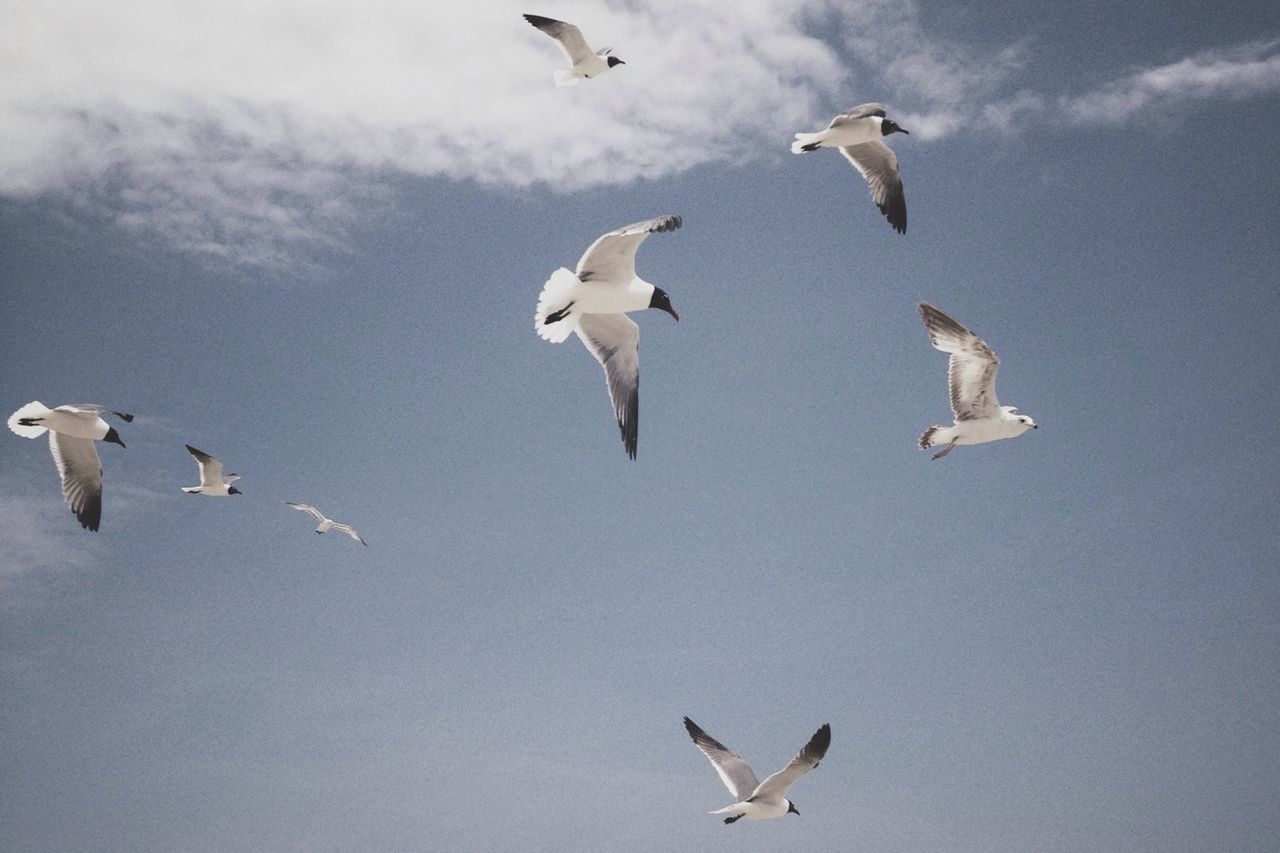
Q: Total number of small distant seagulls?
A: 2